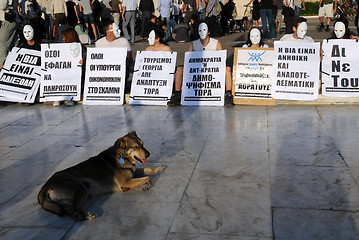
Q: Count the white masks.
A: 8